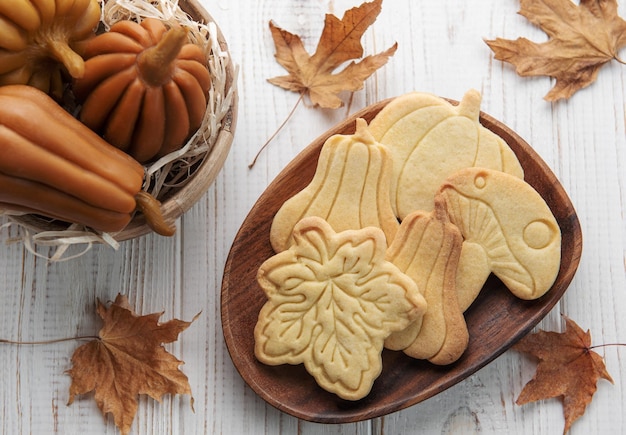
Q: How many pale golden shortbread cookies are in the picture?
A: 5